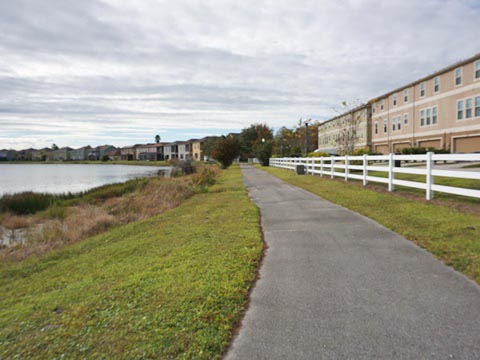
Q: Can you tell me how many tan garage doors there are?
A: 4